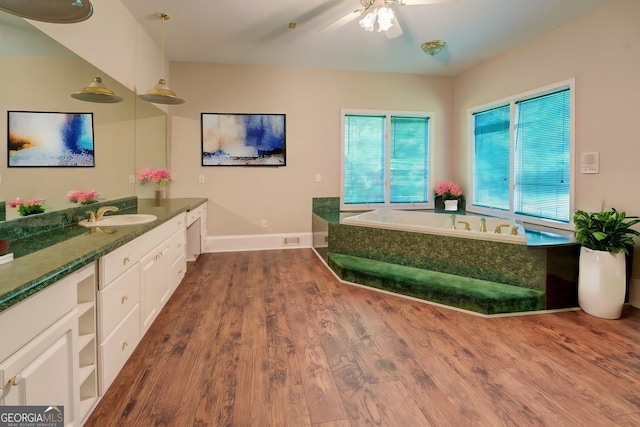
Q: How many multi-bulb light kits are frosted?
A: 1